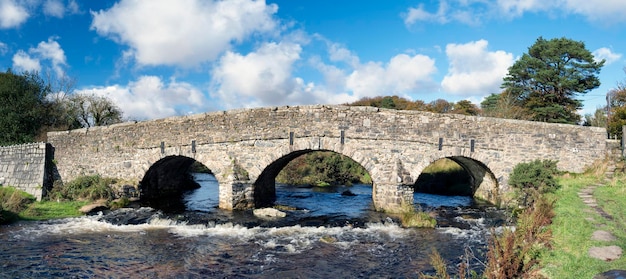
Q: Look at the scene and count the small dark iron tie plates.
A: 6